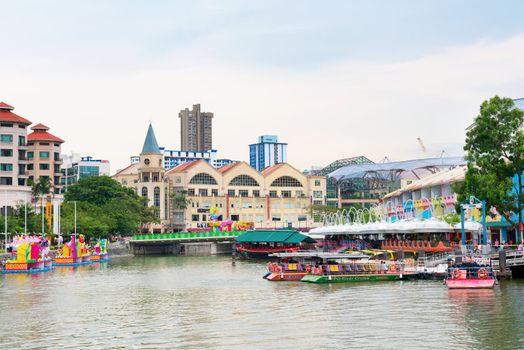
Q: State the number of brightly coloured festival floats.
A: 3